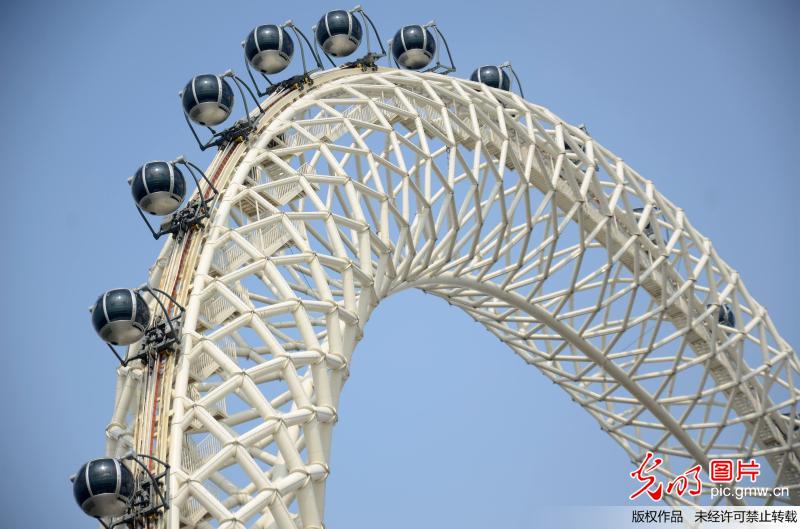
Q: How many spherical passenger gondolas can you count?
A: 11